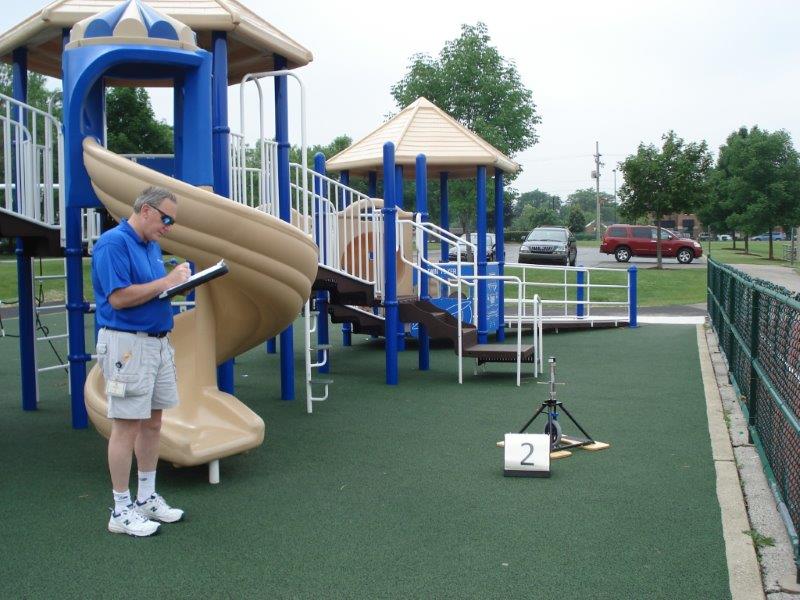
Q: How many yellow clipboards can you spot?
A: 0